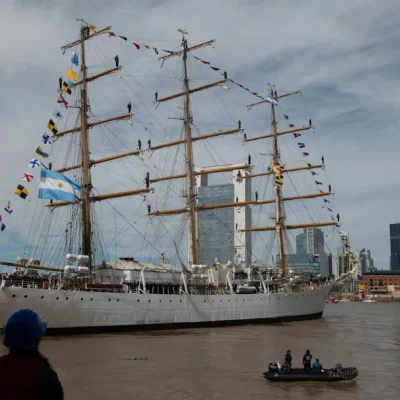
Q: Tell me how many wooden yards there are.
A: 15